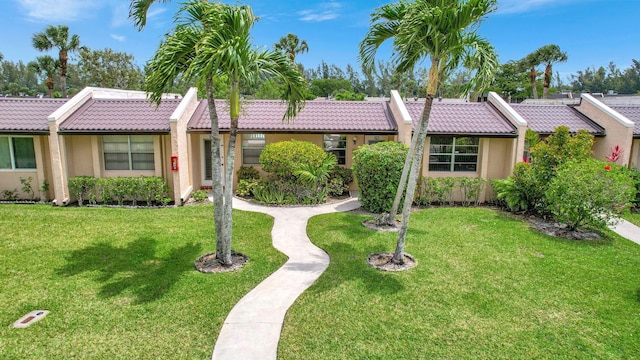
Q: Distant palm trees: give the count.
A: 5